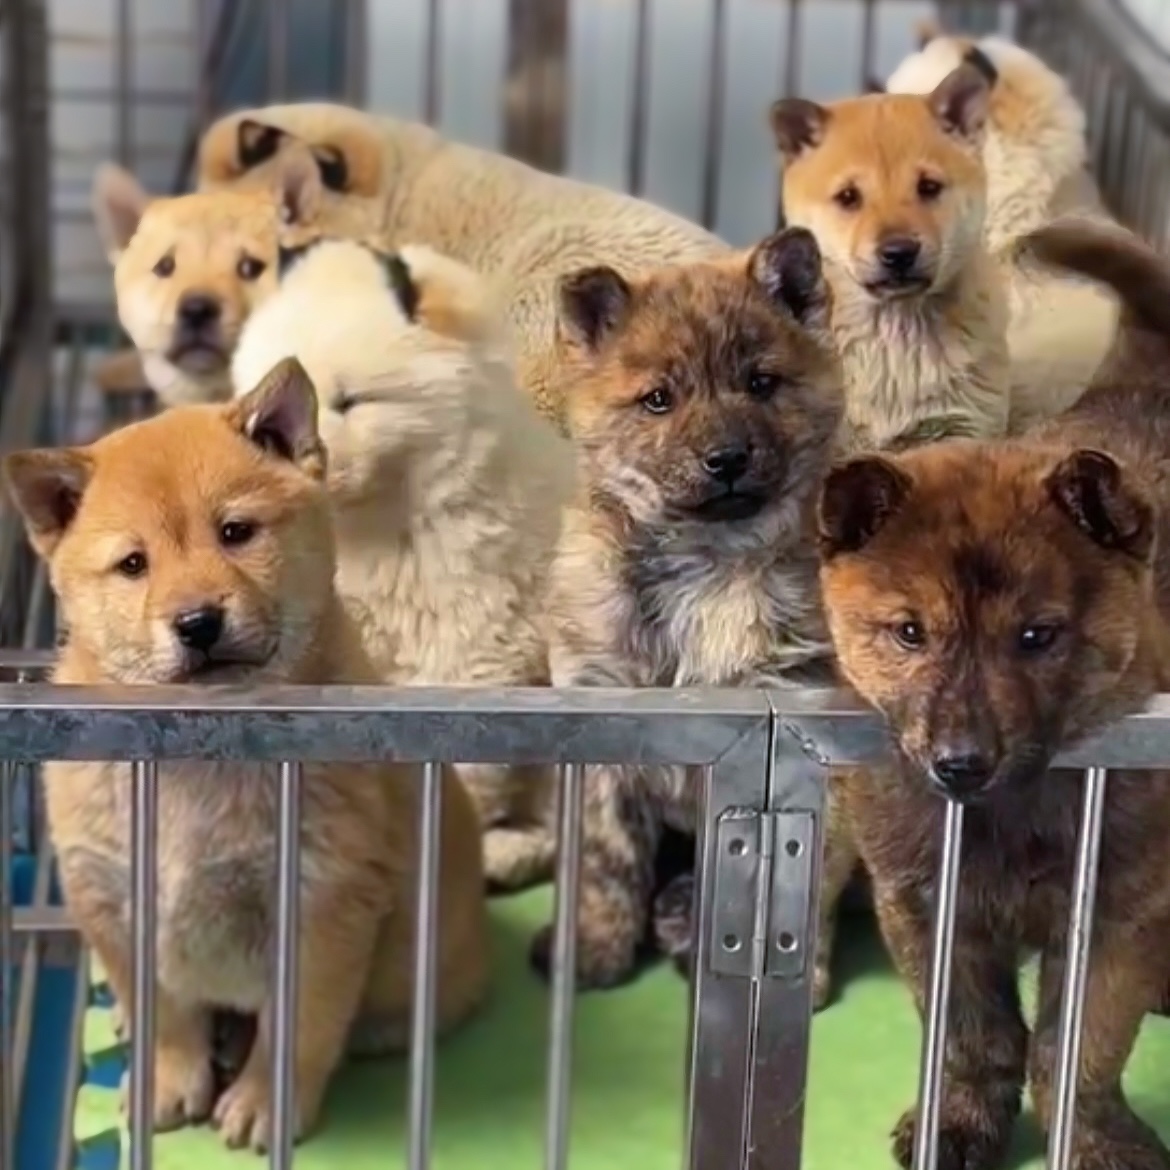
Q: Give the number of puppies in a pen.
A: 8